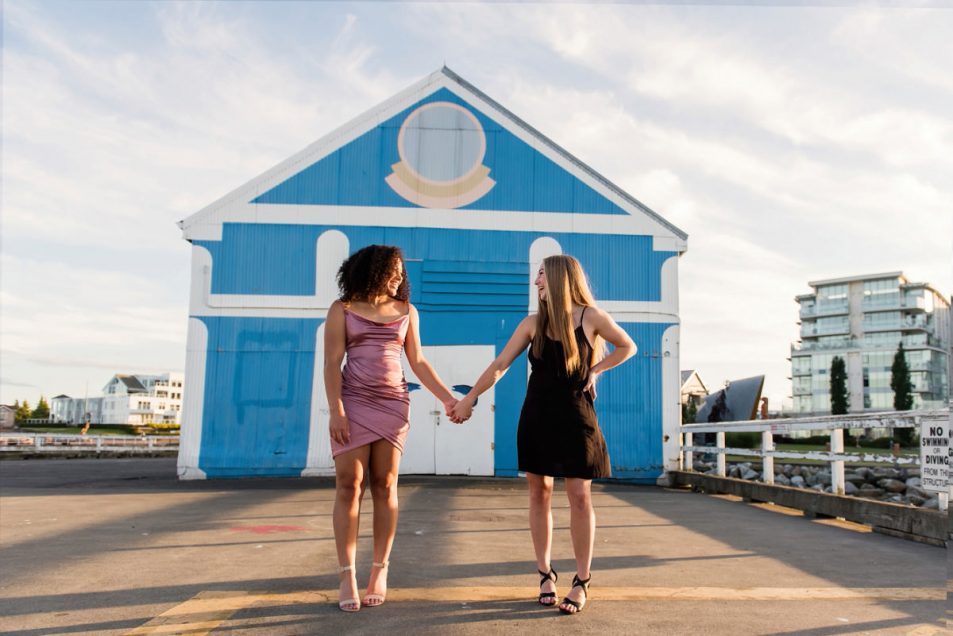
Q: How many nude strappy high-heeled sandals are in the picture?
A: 2